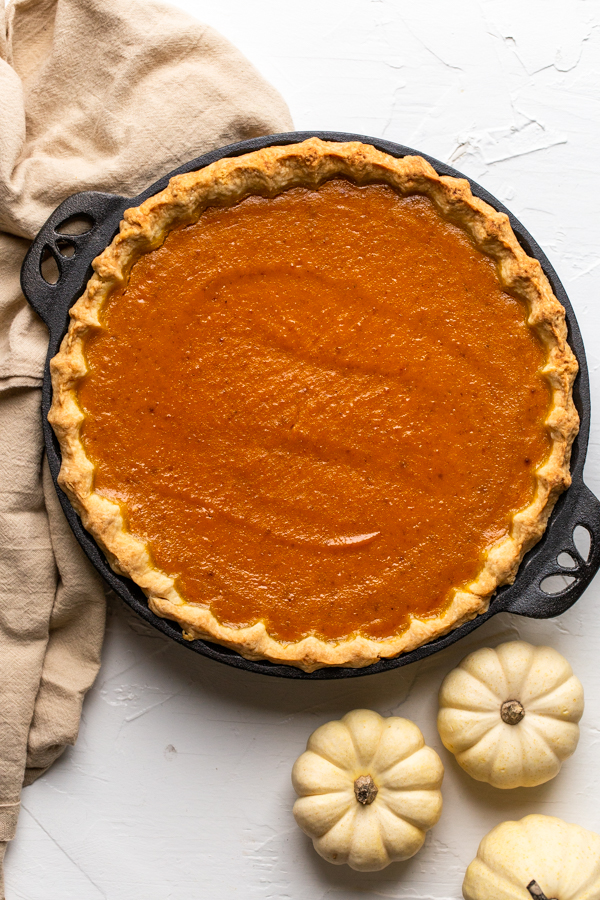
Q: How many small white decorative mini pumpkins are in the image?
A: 3